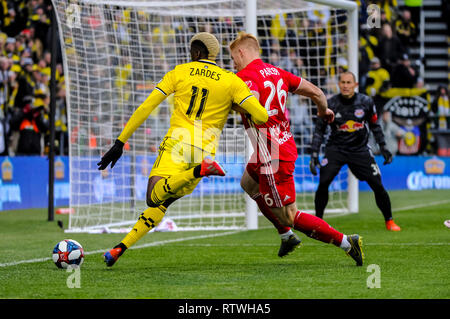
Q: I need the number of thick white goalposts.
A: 2